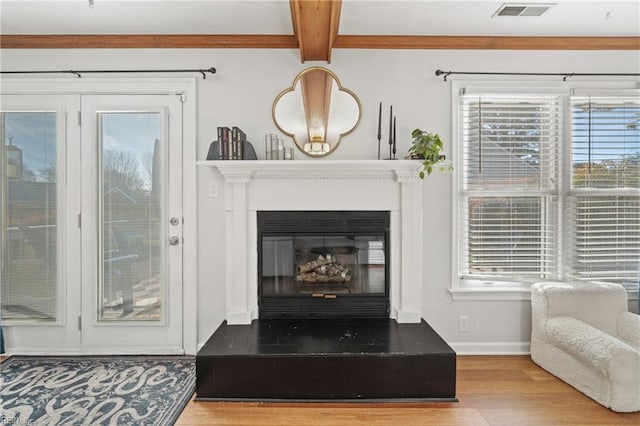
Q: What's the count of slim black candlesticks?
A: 3